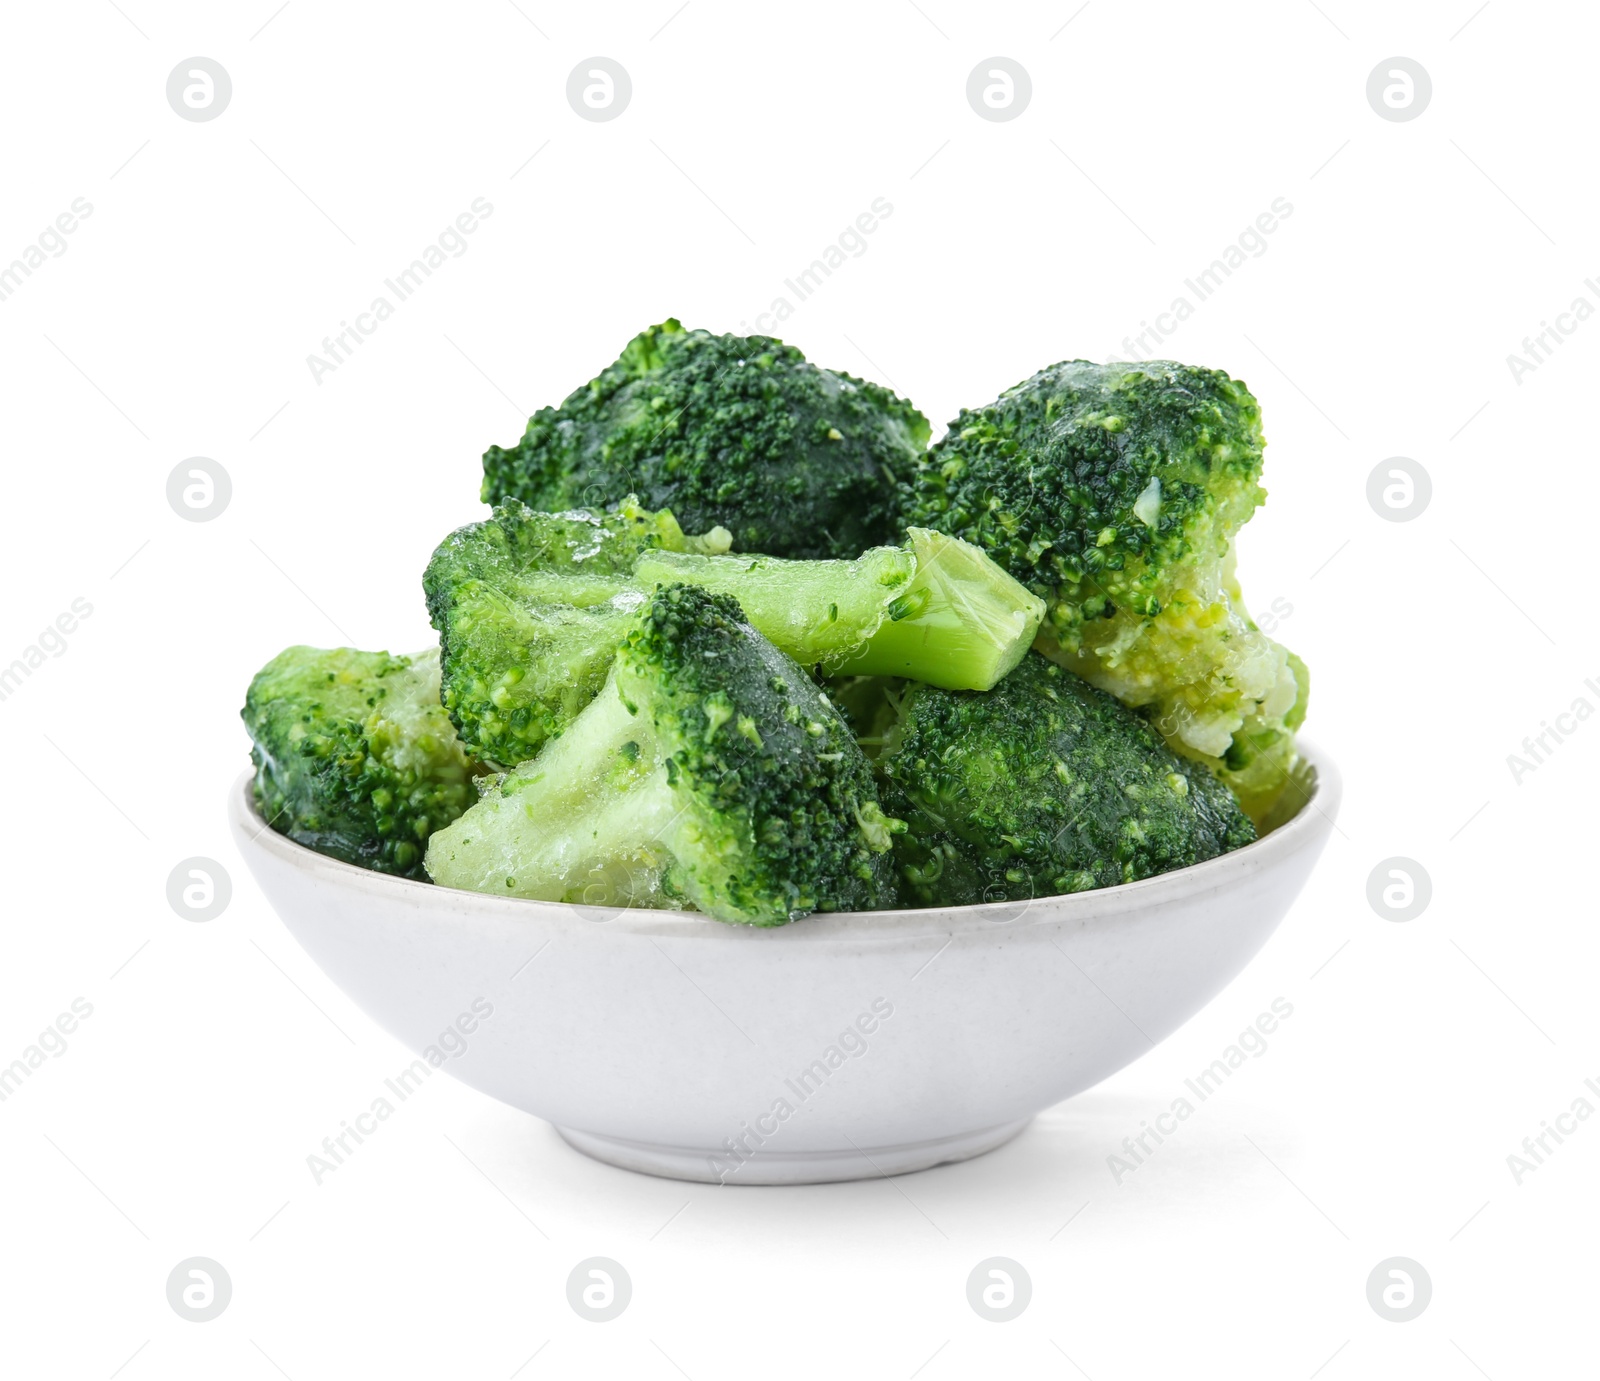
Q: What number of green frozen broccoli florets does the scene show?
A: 6